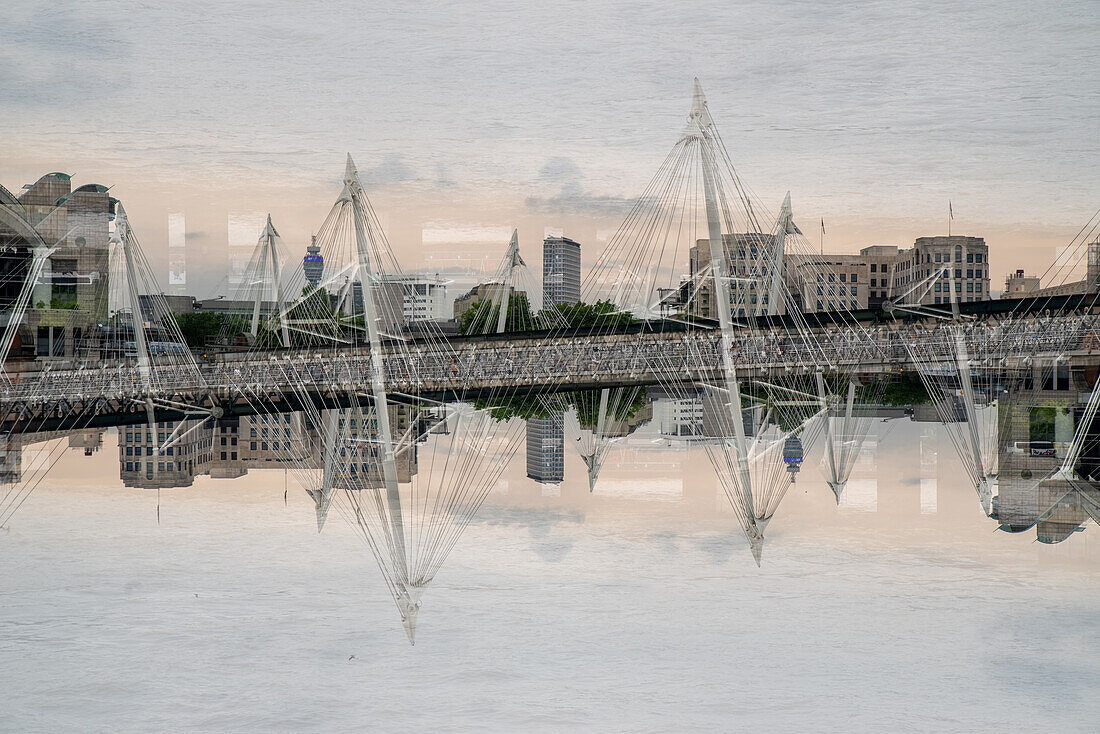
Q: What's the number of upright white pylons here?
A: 6